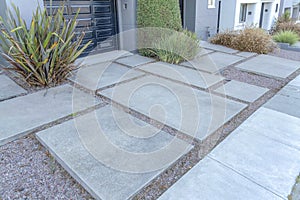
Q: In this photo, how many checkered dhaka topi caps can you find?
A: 0